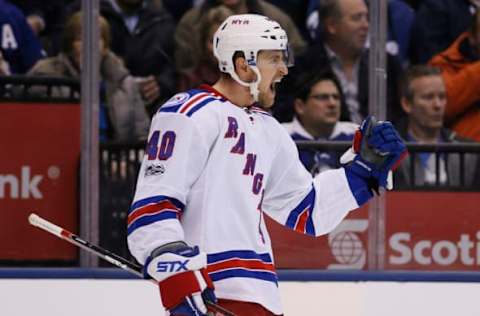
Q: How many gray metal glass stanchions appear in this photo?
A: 2